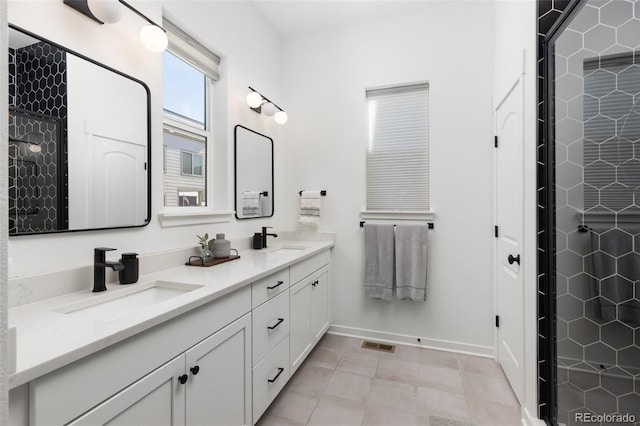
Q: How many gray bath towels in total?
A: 2